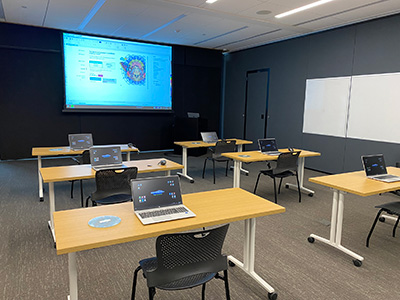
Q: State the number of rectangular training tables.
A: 6